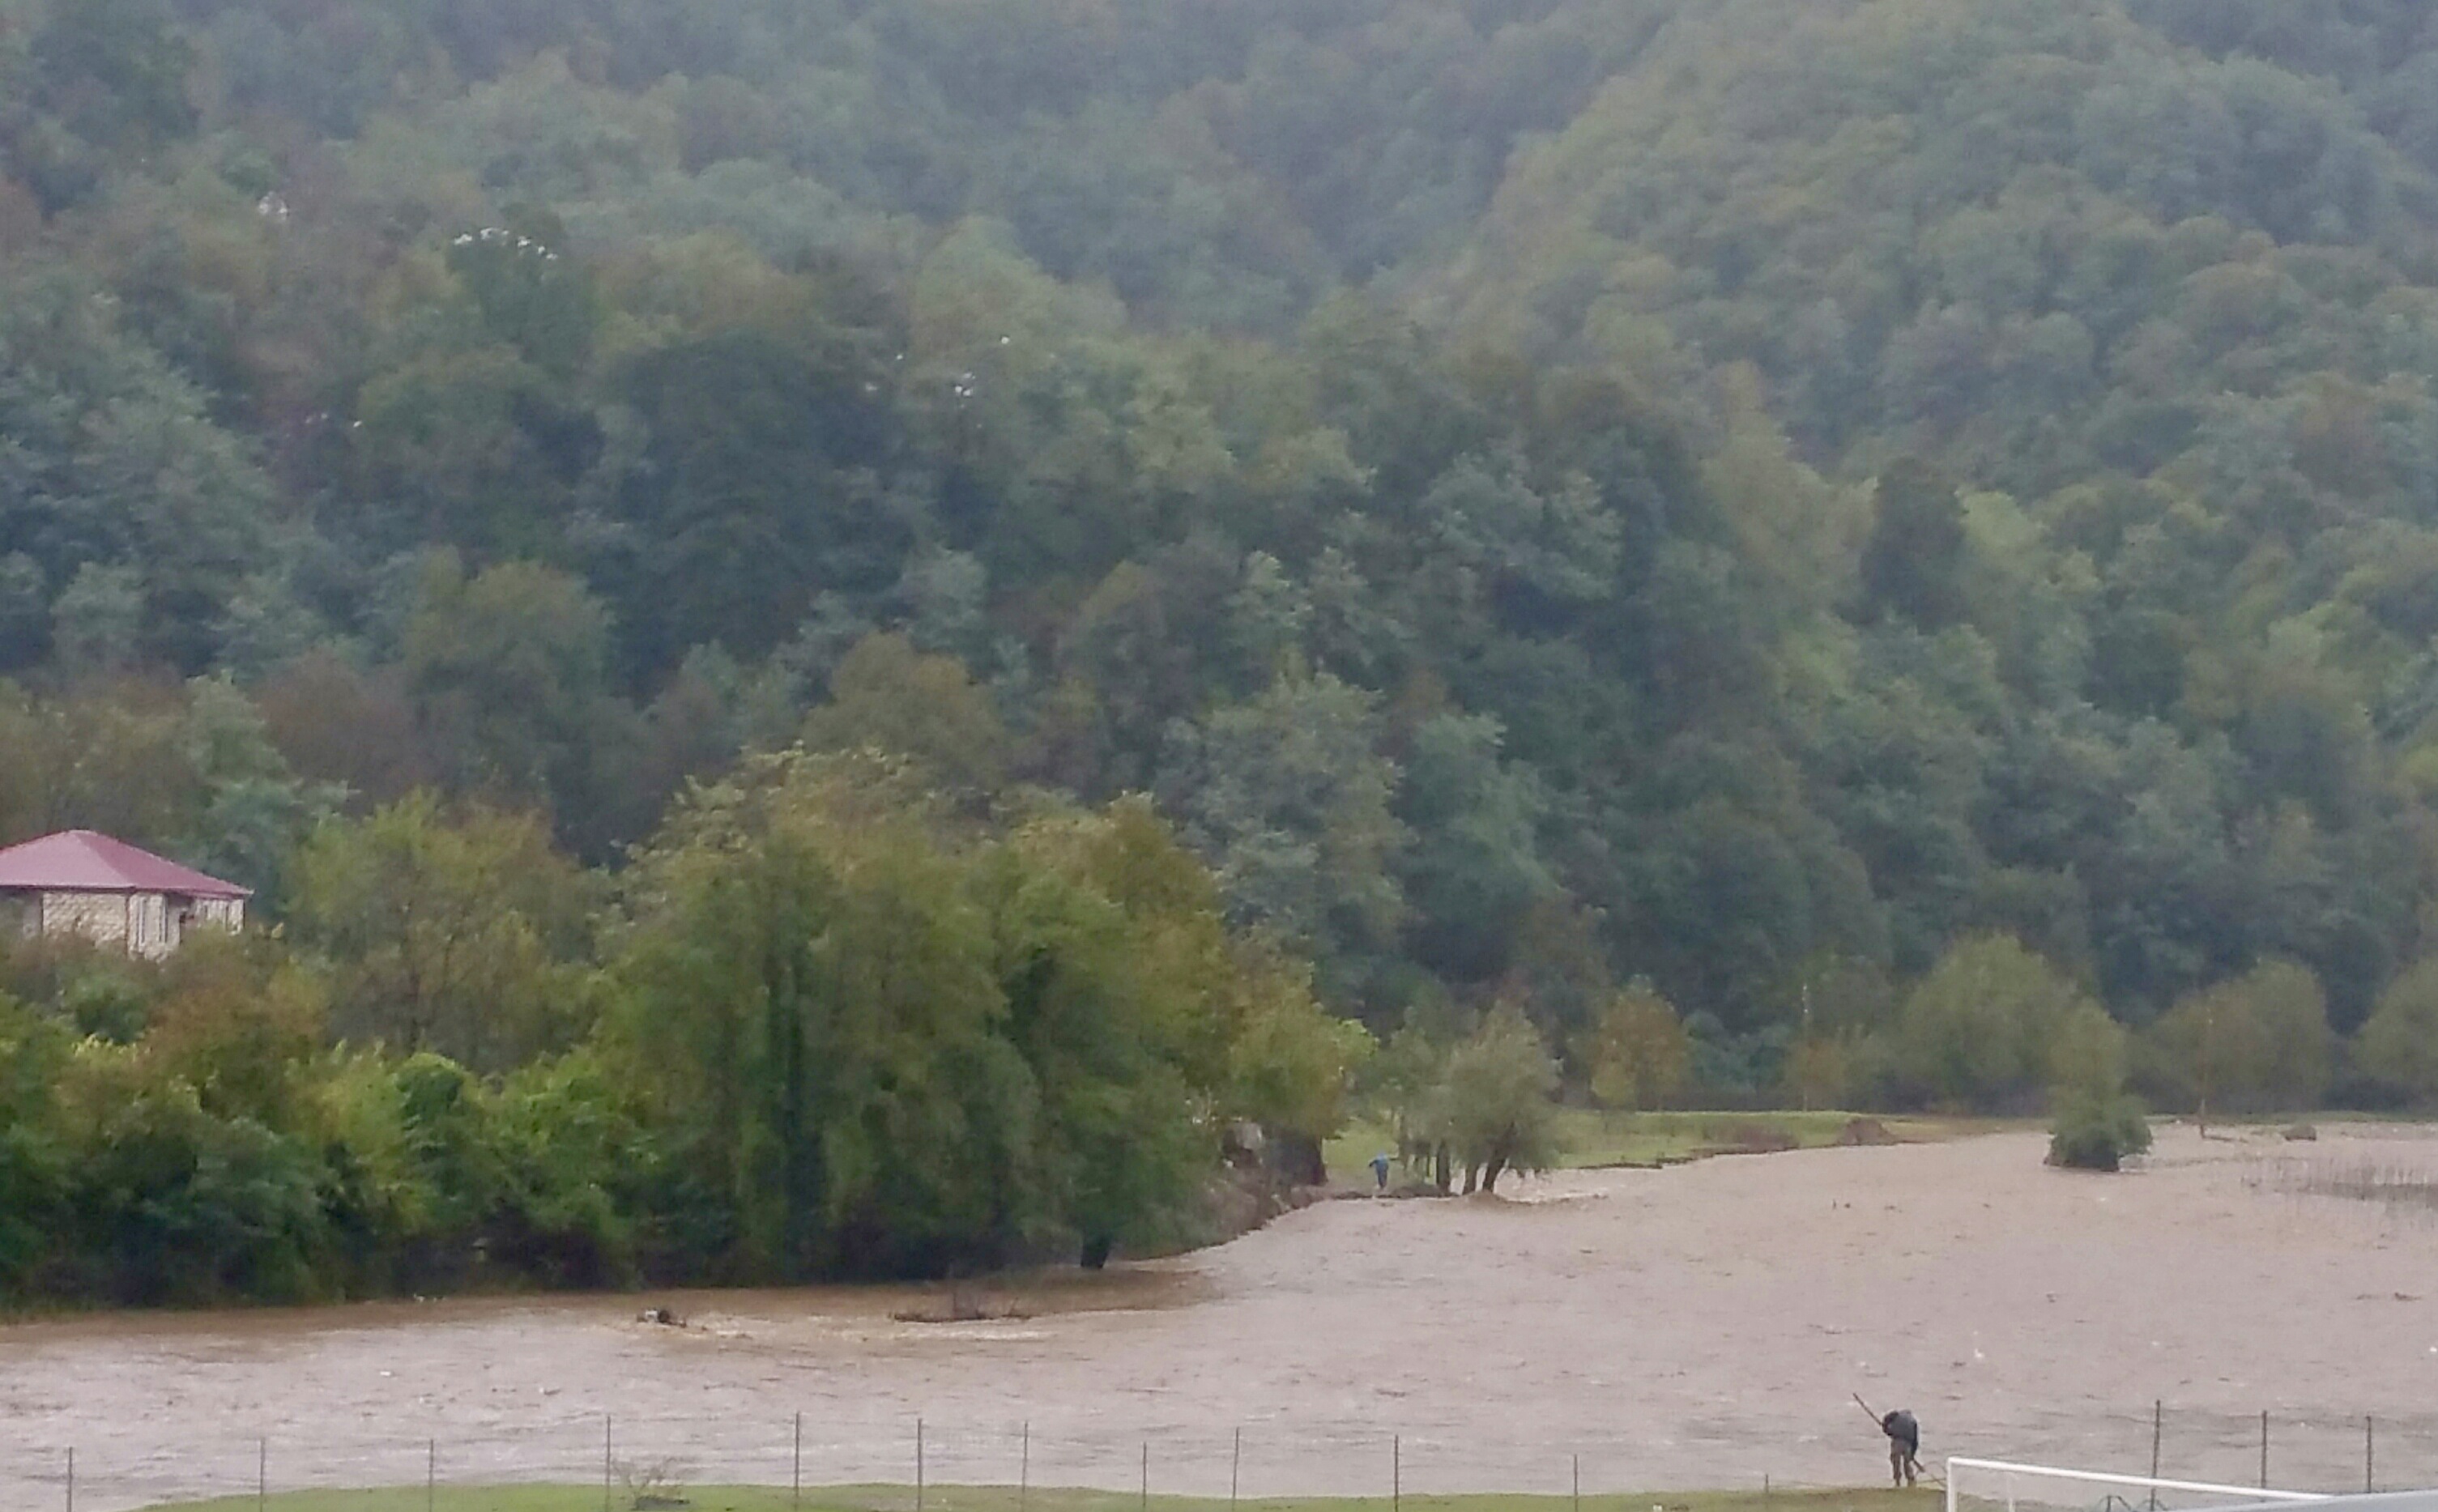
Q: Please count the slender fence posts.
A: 15